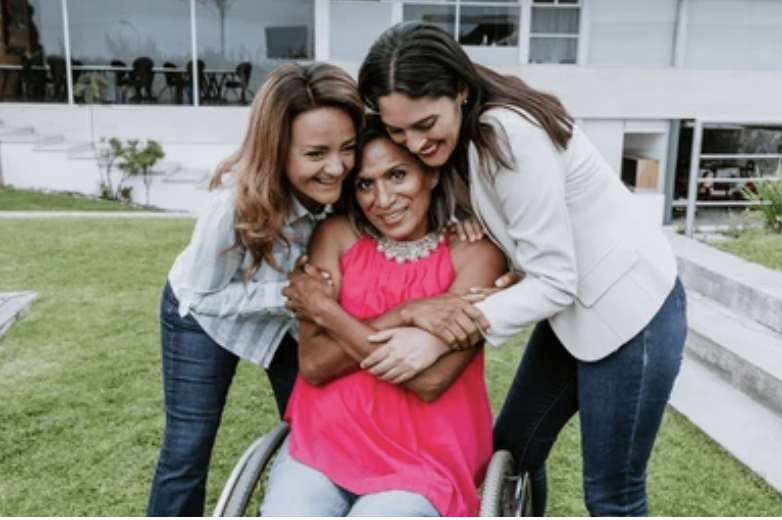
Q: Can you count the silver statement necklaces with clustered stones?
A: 1